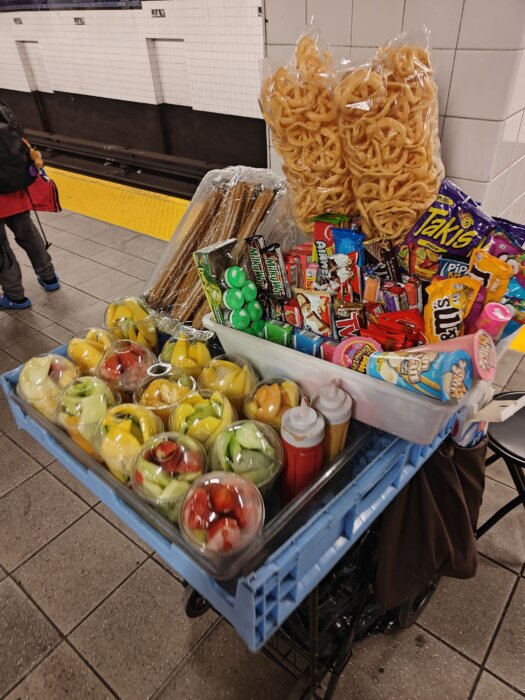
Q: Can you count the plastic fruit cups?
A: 14